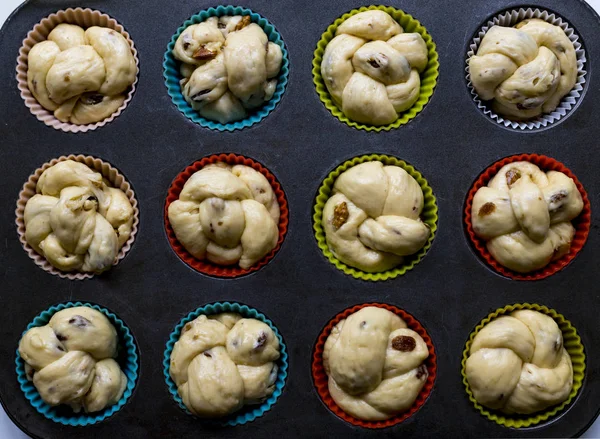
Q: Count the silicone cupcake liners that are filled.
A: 11